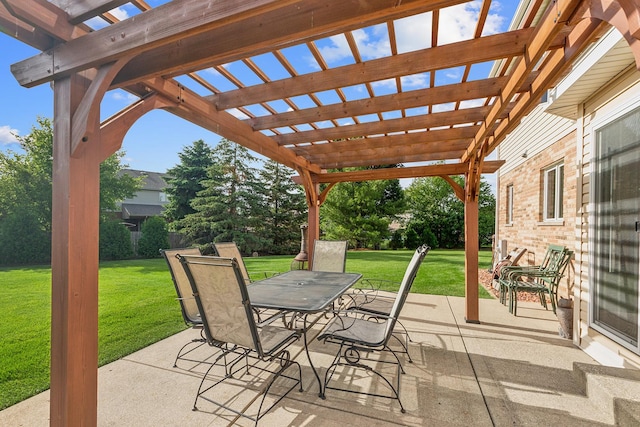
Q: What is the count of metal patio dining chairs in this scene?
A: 6